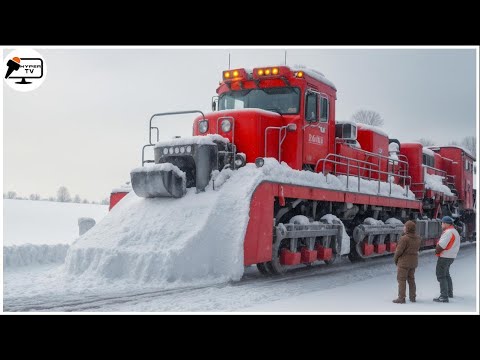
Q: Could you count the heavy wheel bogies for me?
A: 2